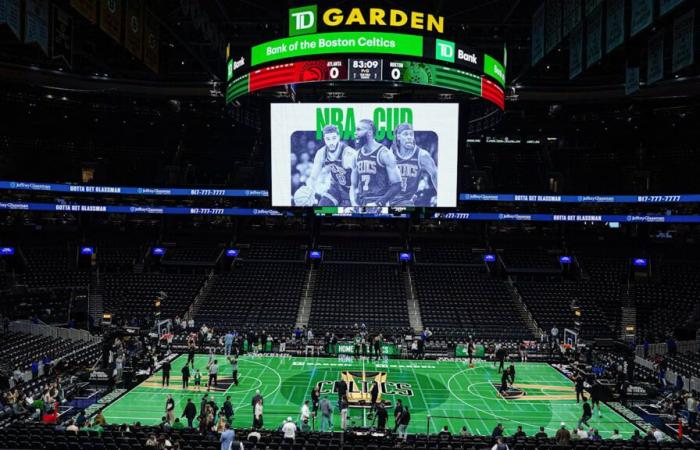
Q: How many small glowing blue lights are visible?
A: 9